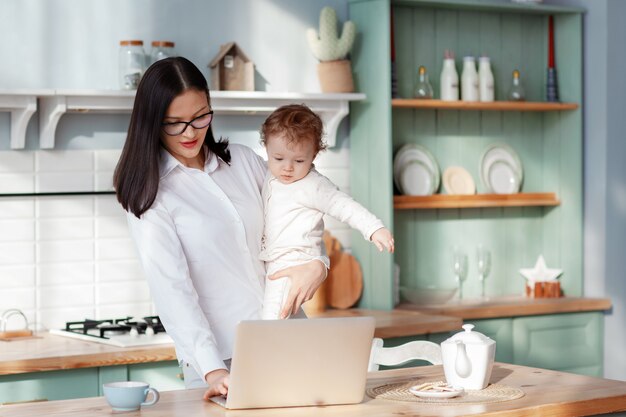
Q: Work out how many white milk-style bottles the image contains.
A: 3